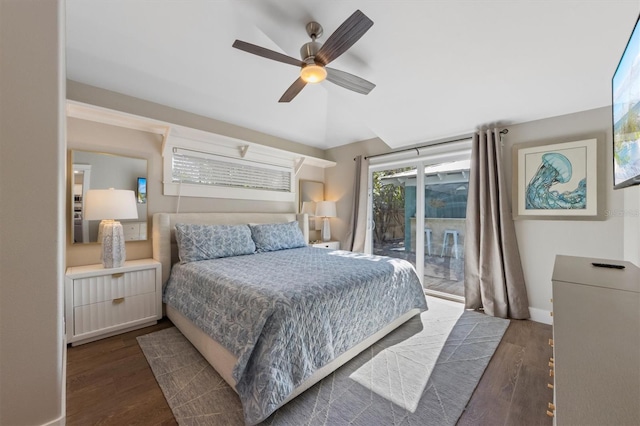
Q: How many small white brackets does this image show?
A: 3